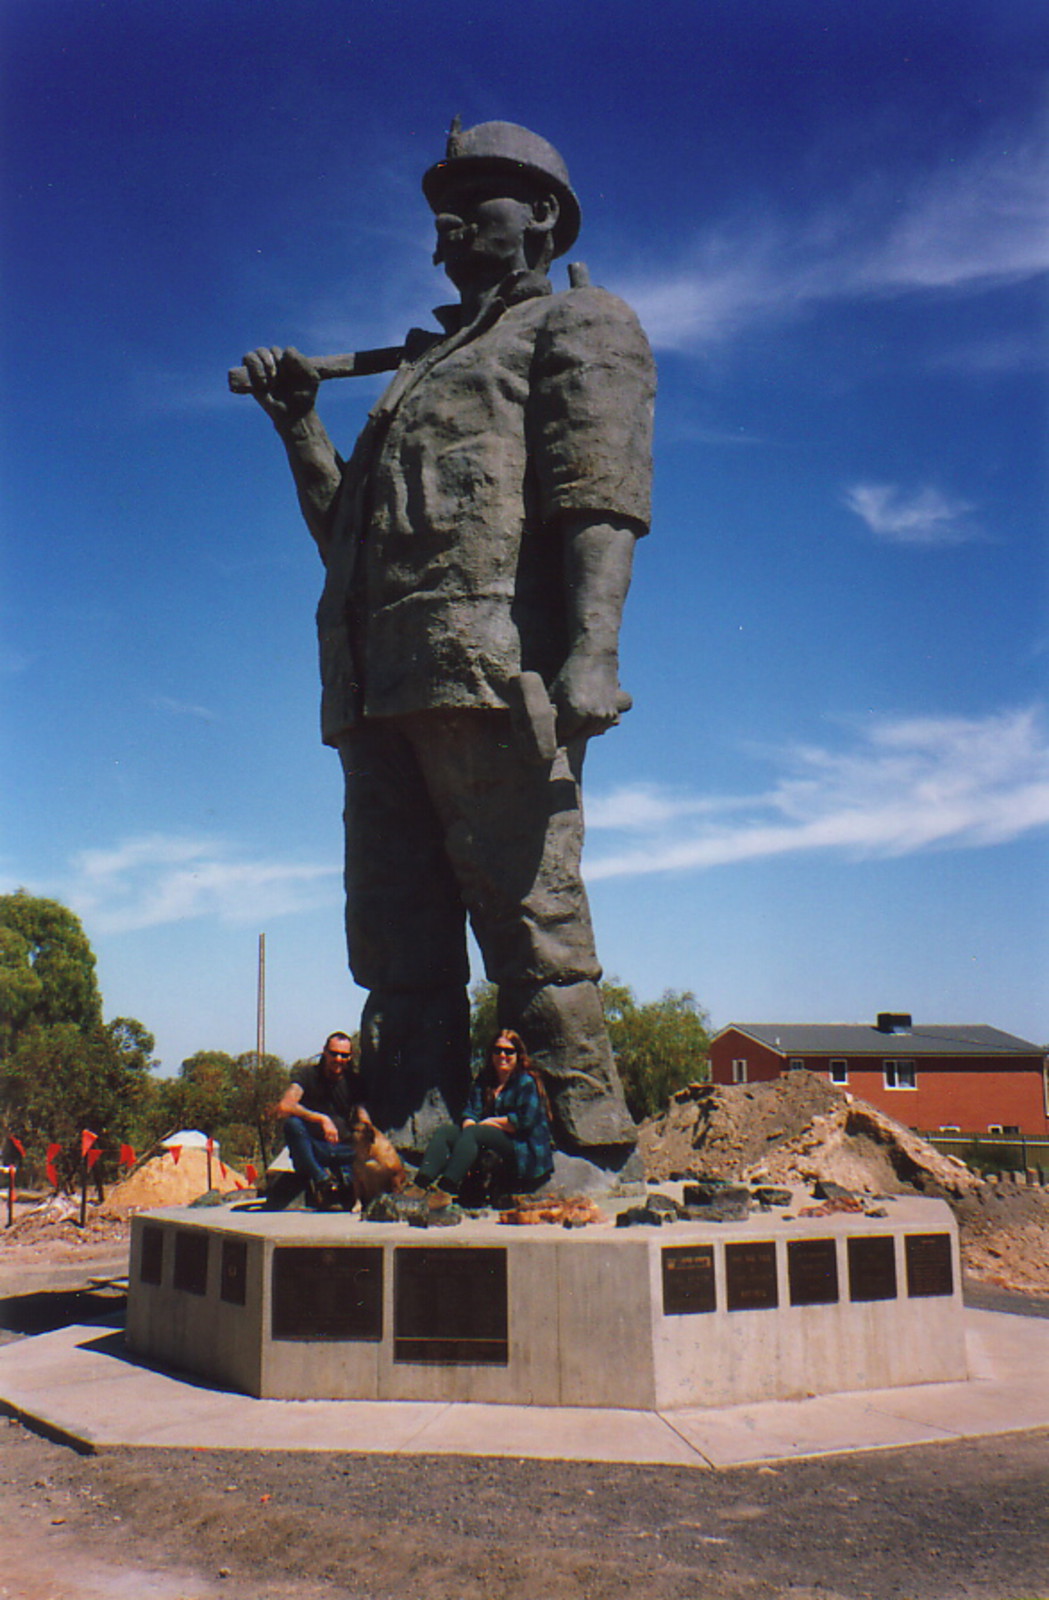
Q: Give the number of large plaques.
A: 2